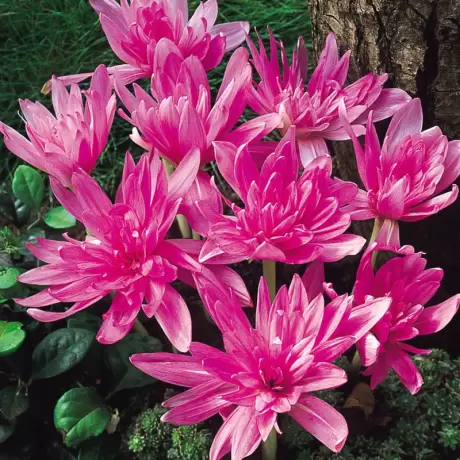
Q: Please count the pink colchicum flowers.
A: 9